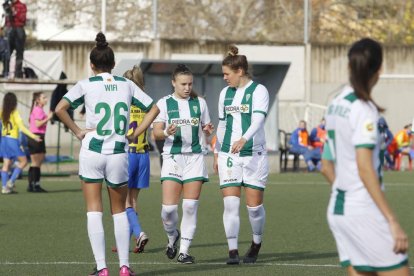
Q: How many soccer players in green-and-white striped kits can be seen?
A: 4